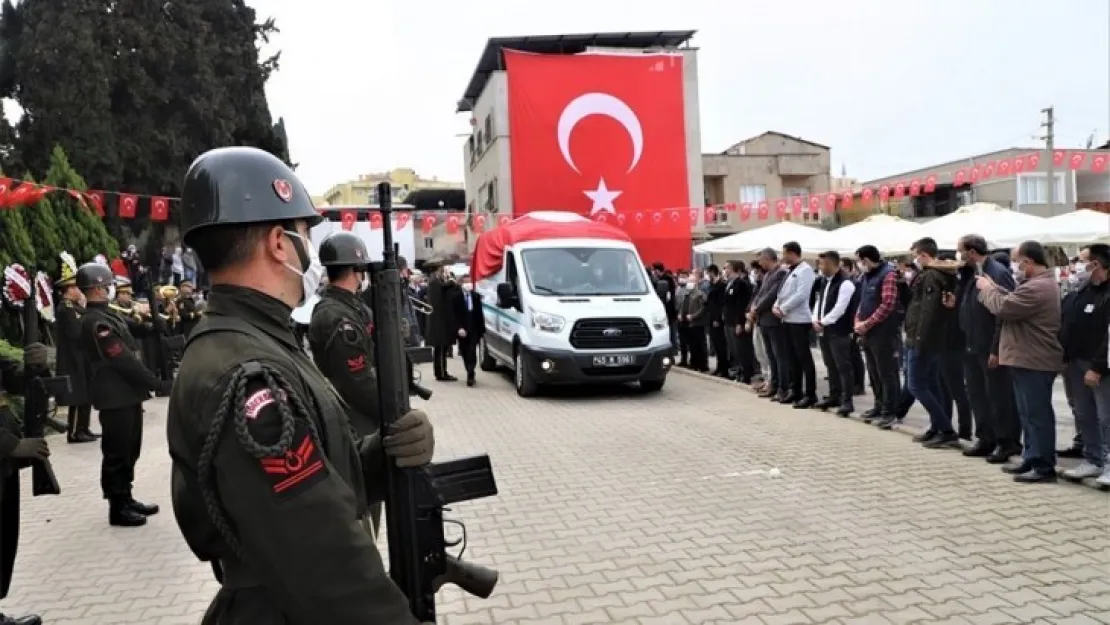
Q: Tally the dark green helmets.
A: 3